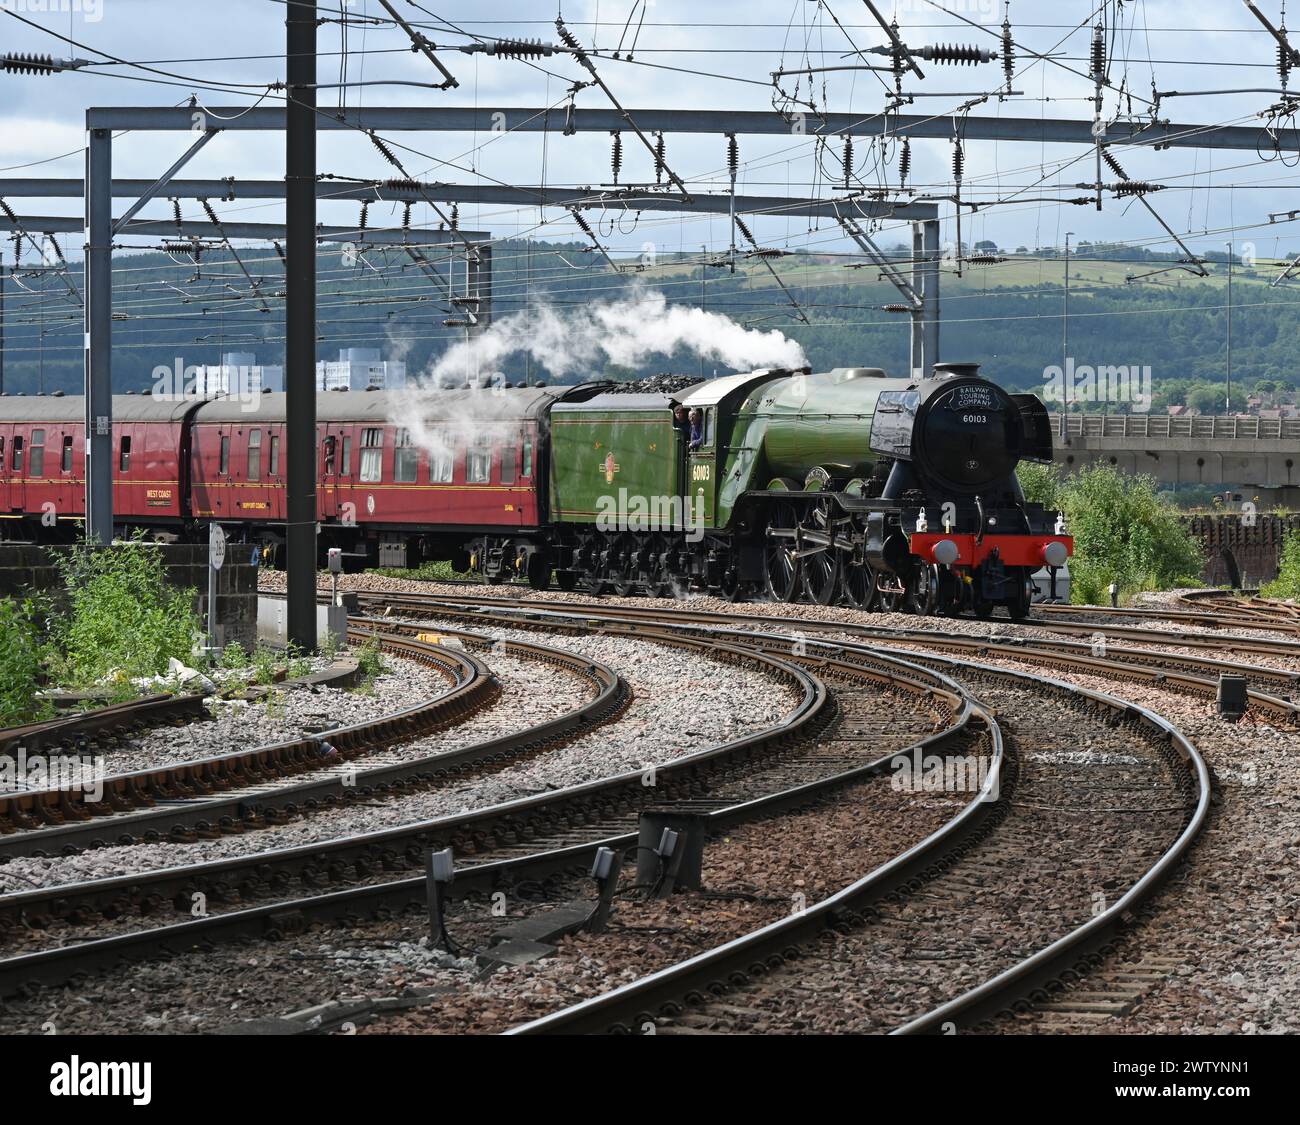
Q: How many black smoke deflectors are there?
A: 2